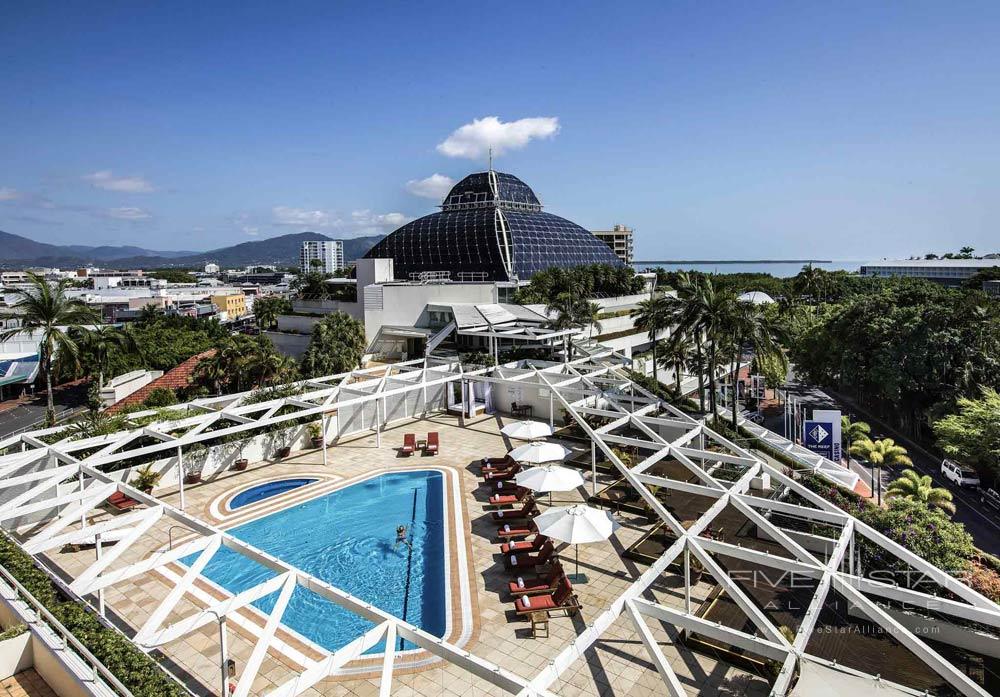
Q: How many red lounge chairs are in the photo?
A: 14